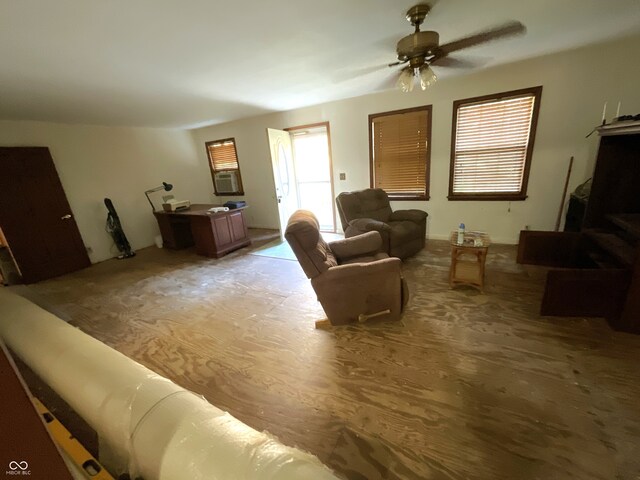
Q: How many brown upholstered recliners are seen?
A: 2